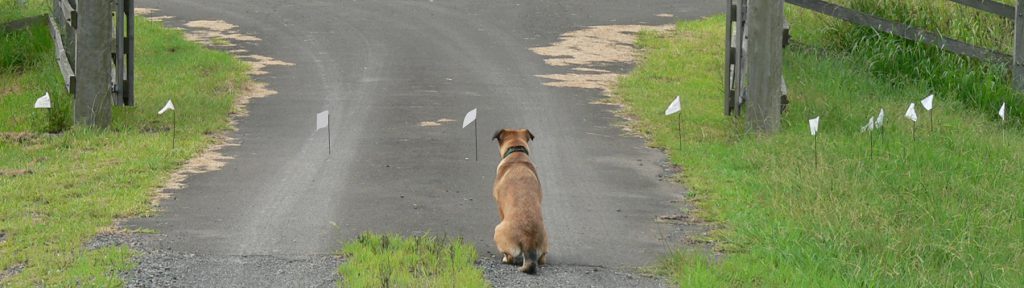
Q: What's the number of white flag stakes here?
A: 11